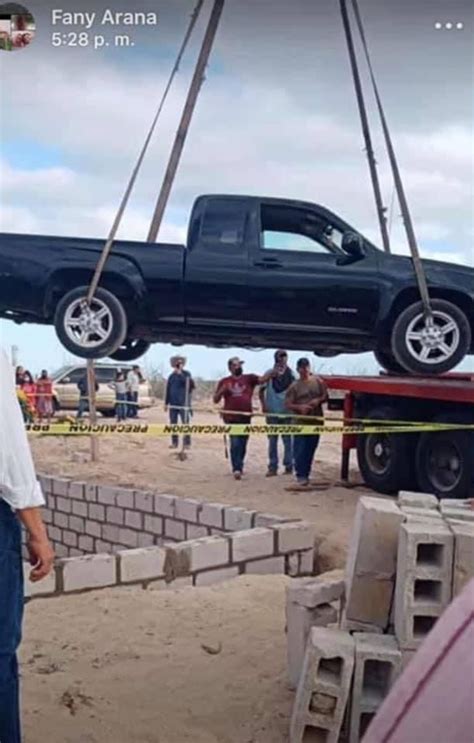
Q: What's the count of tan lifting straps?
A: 4